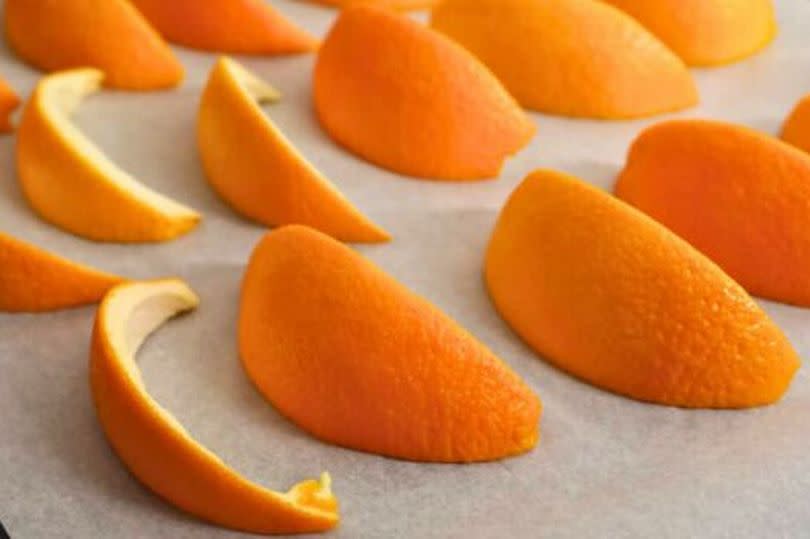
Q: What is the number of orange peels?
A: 15